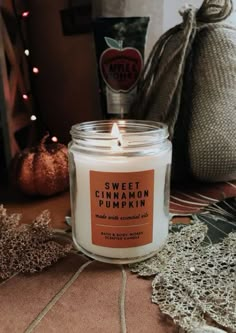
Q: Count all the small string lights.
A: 6